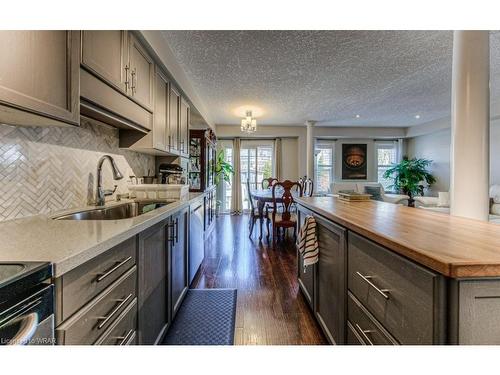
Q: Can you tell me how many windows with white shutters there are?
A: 2